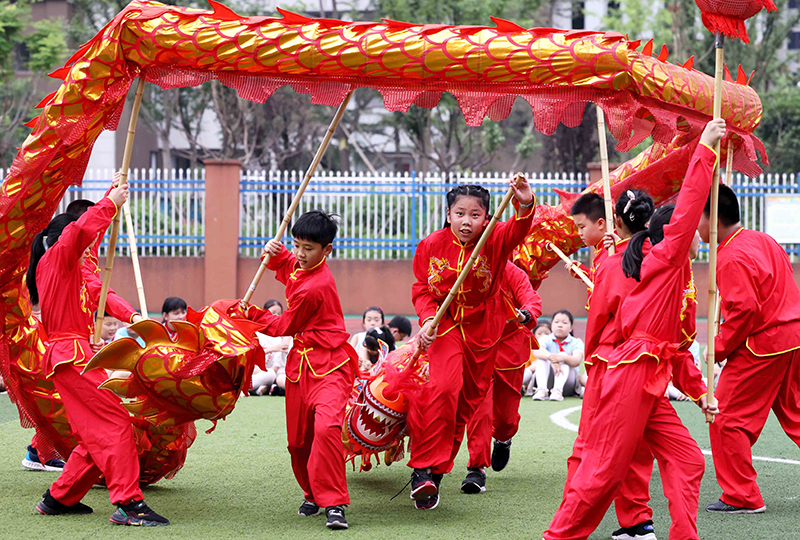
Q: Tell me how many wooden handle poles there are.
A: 8